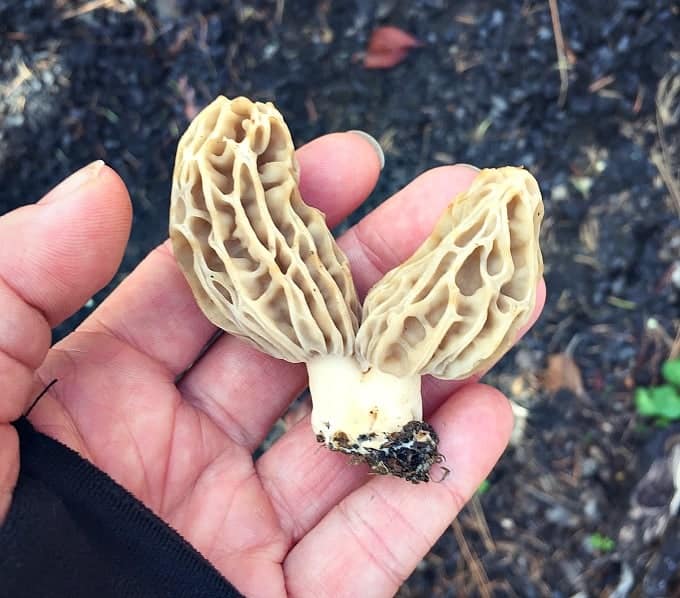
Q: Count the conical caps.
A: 2